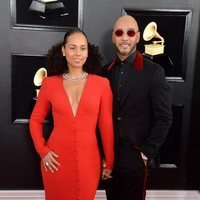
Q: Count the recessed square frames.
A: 4